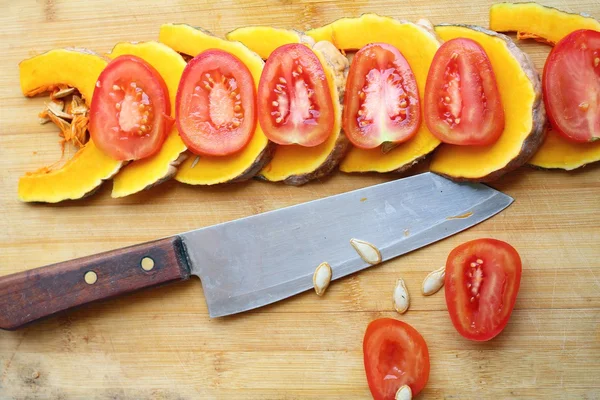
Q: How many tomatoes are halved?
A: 8